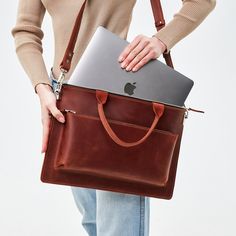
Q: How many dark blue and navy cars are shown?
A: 0